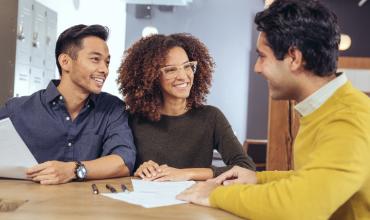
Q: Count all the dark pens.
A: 3